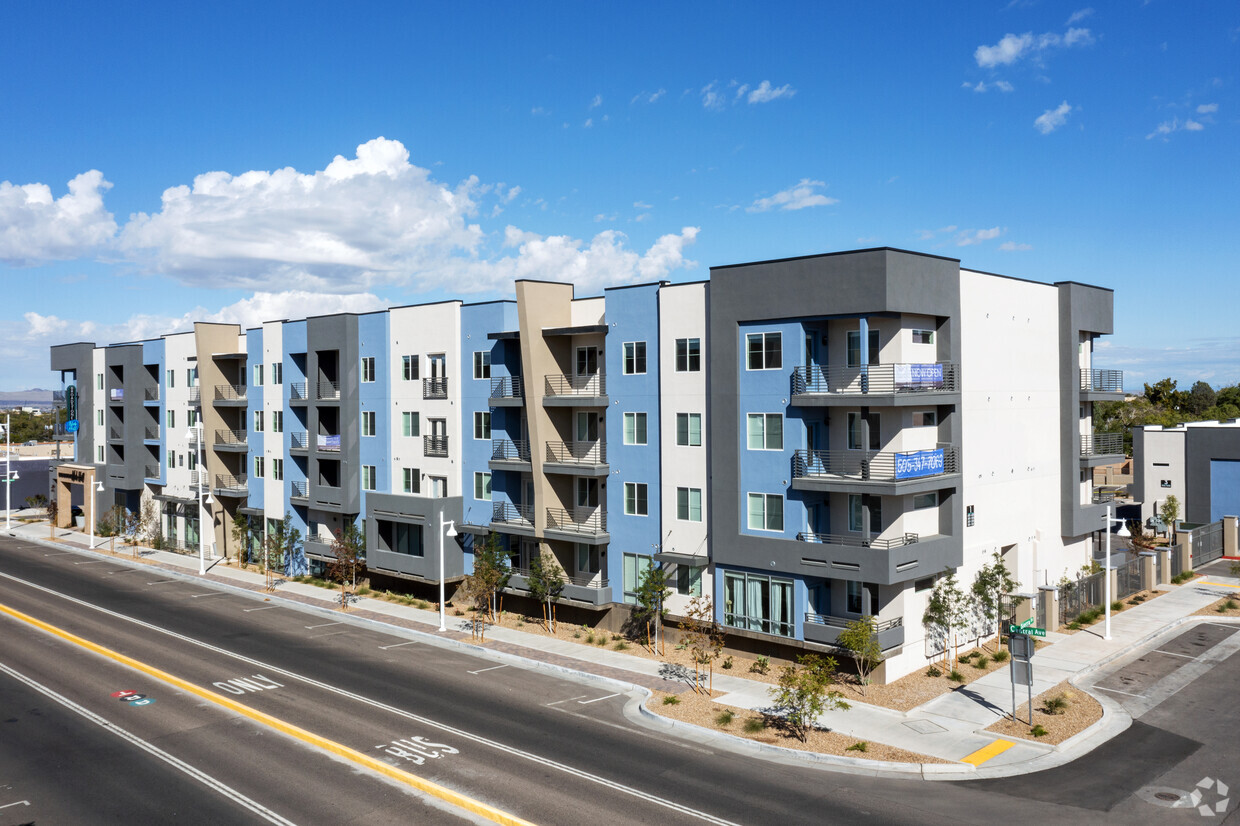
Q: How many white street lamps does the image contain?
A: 5